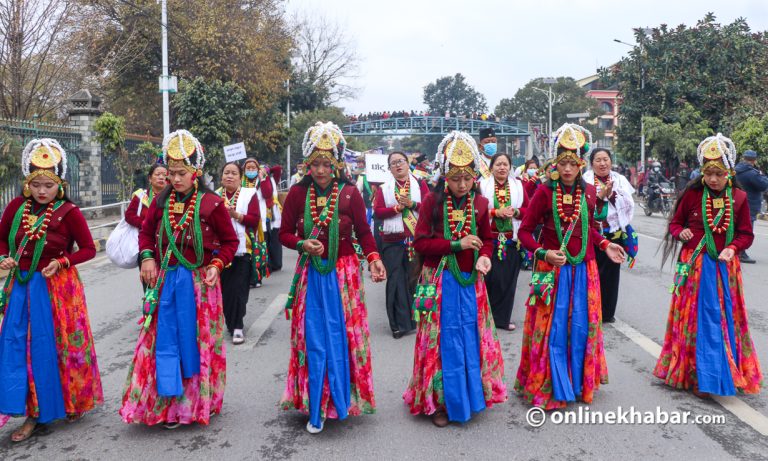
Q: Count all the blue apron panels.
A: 6